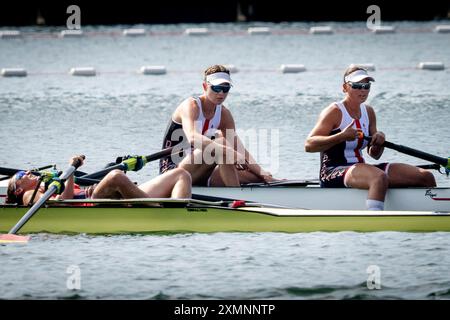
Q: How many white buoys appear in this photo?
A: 15